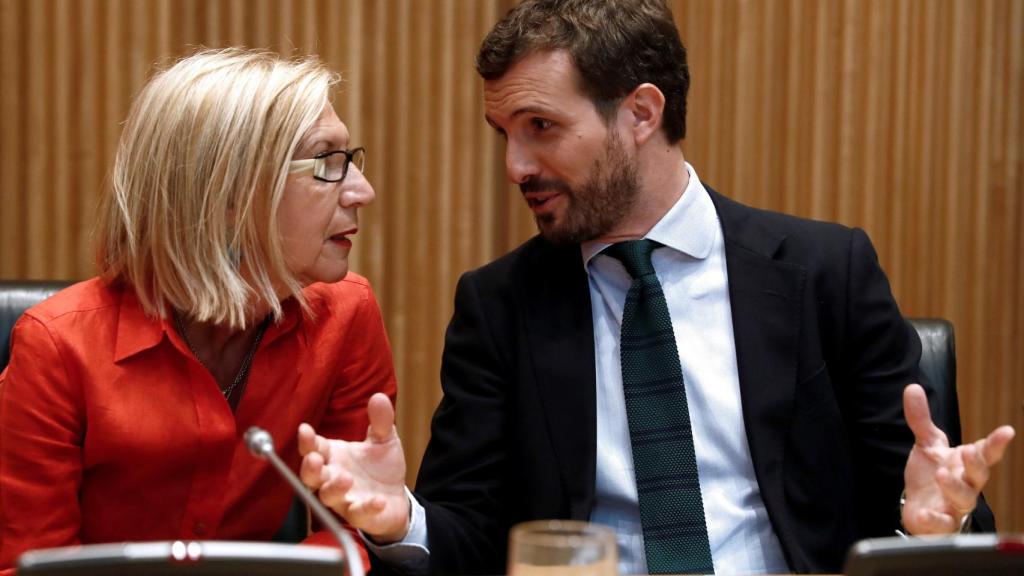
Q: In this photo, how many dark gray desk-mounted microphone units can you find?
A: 2